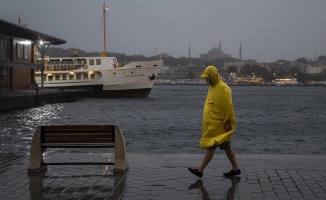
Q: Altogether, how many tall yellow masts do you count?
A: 1